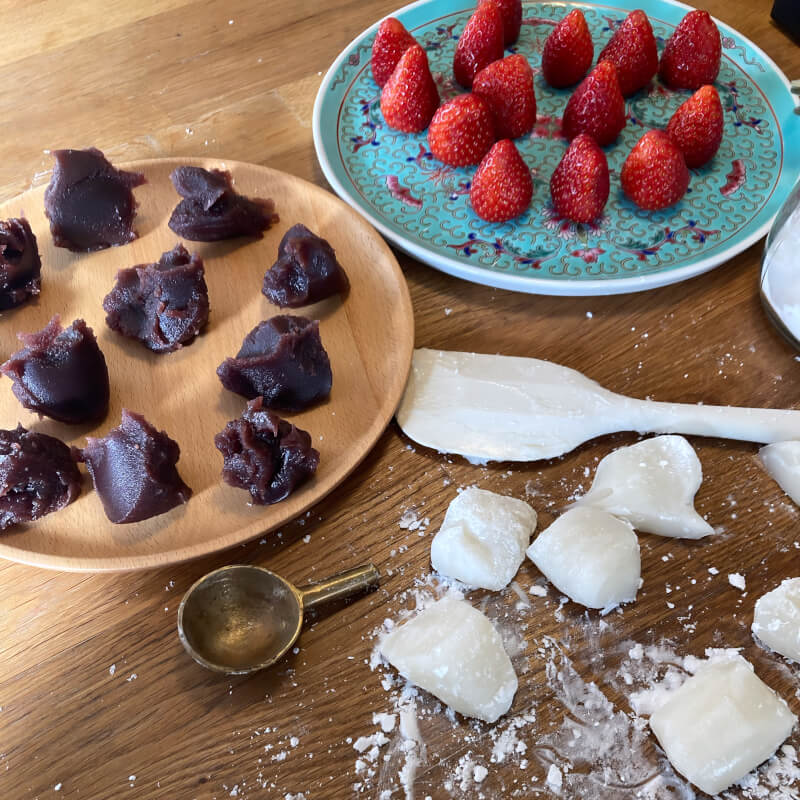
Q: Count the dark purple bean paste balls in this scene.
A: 10